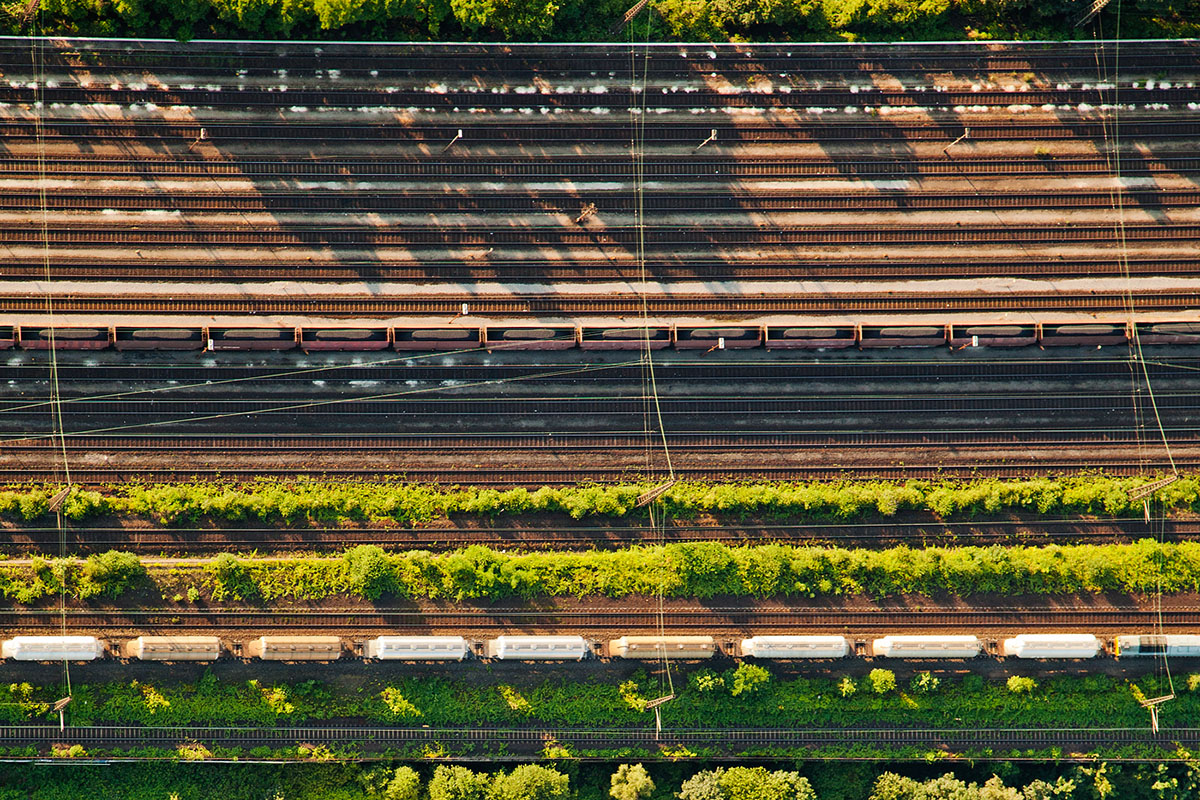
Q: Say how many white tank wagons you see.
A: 6